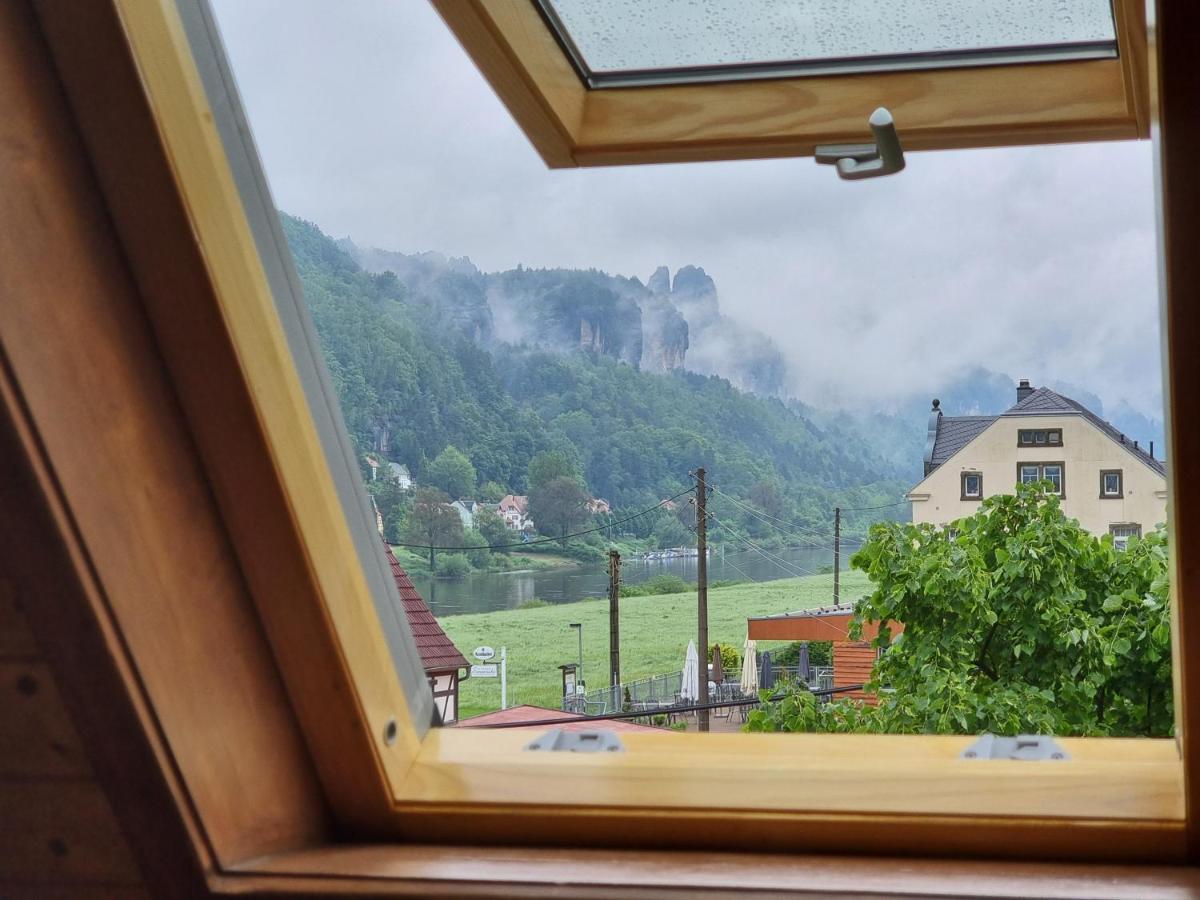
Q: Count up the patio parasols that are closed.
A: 5